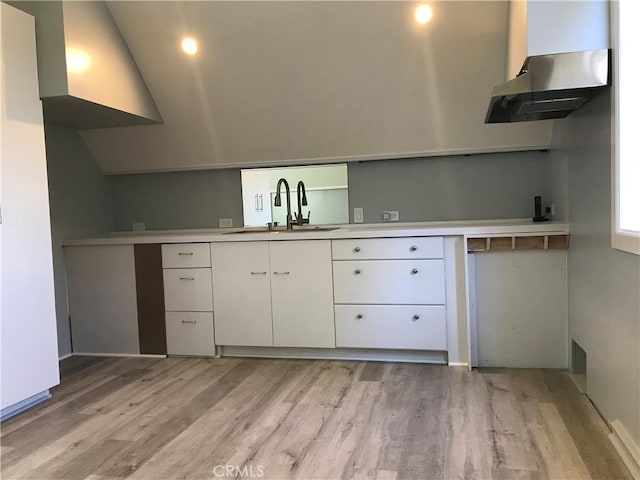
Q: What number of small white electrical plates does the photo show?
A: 4